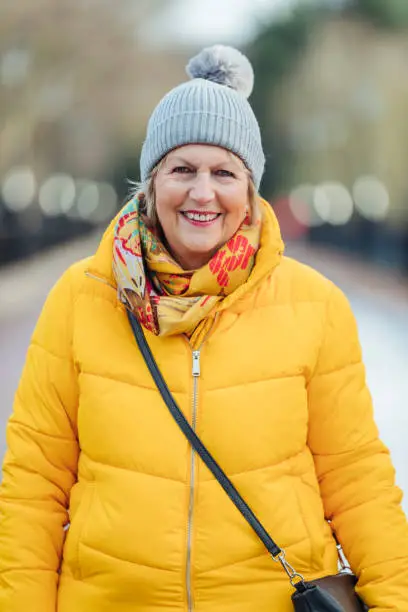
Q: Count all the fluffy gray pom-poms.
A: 1